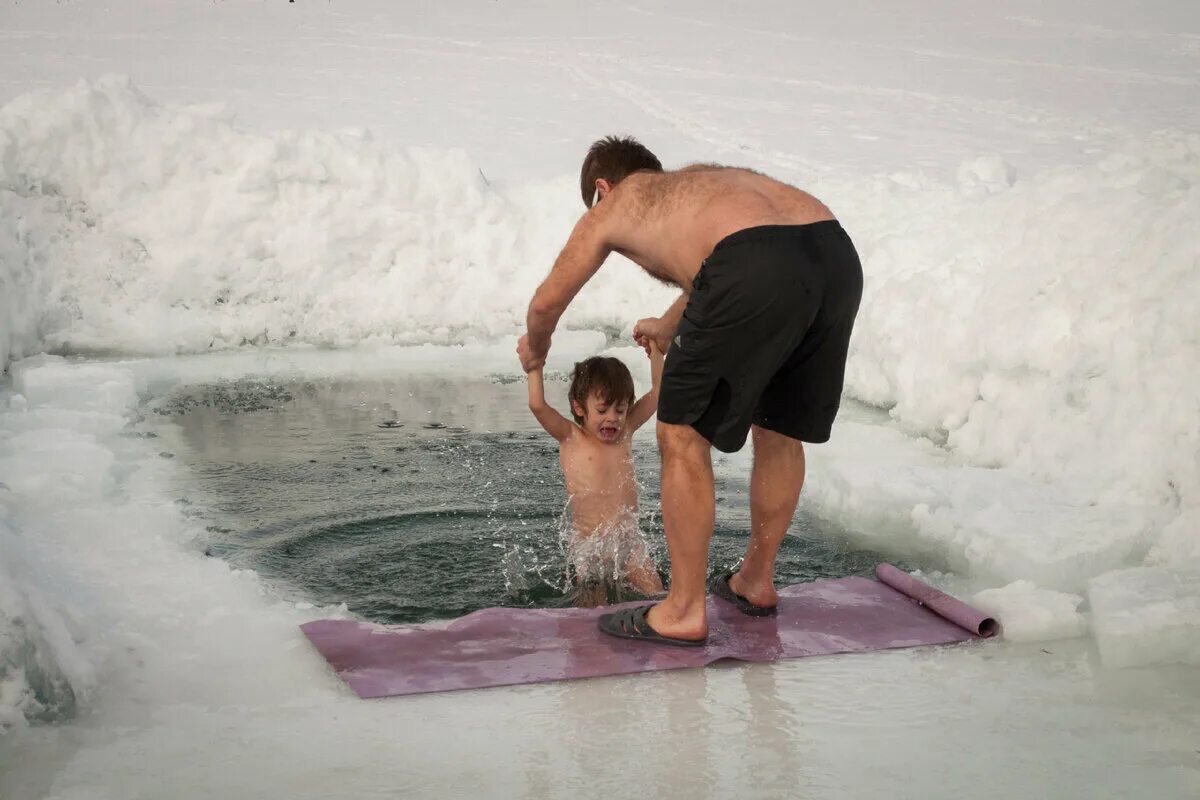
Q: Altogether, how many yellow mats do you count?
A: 0